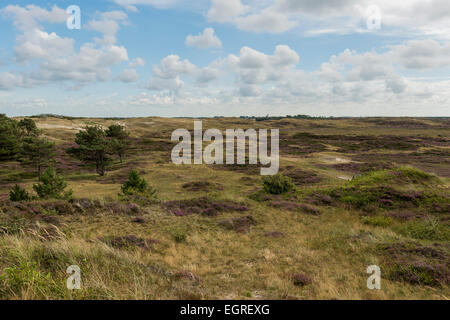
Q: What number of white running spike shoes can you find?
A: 0